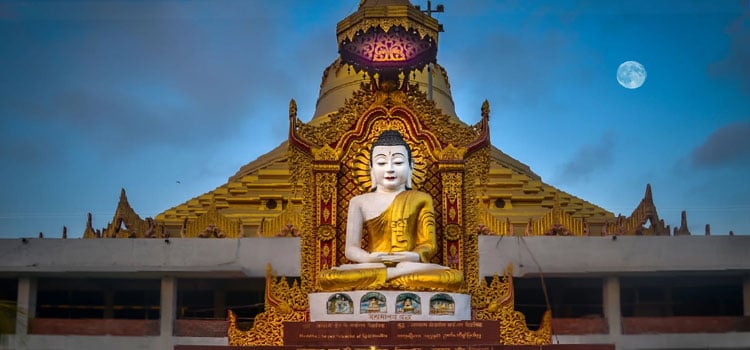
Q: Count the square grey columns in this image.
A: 3